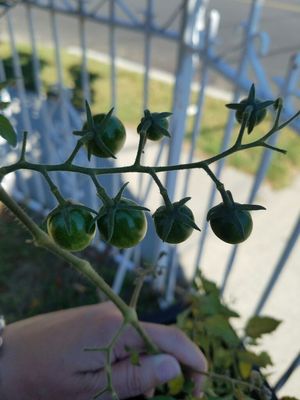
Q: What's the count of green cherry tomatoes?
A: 7